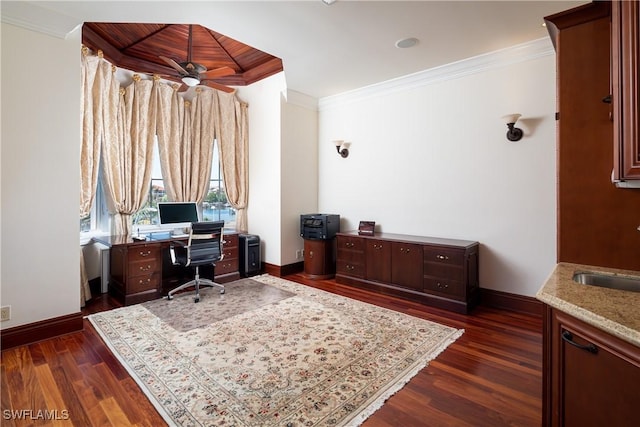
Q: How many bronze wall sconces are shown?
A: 2